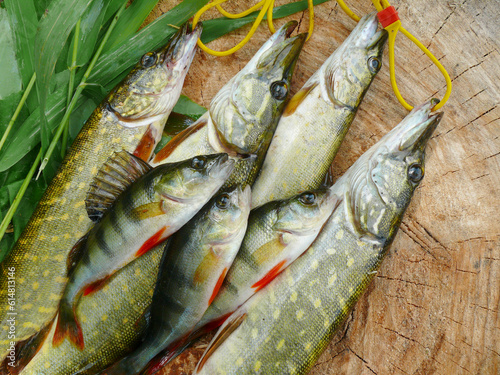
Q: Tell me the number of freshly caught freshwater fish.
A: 7